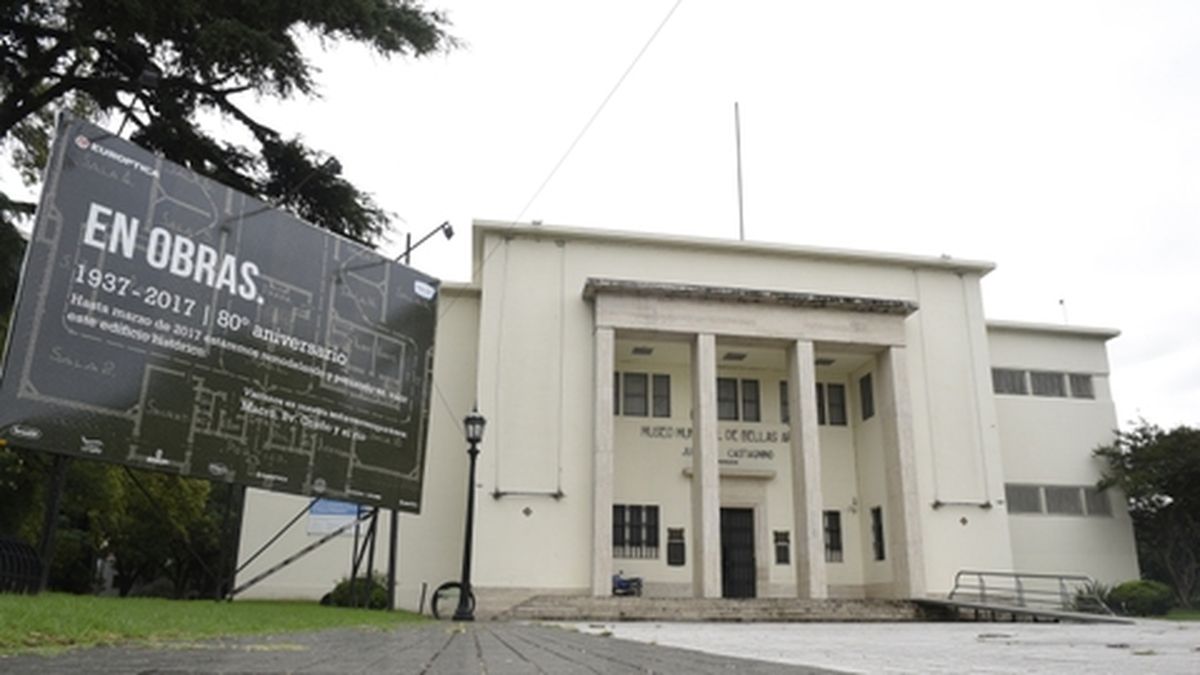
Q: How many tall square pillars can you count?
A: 4